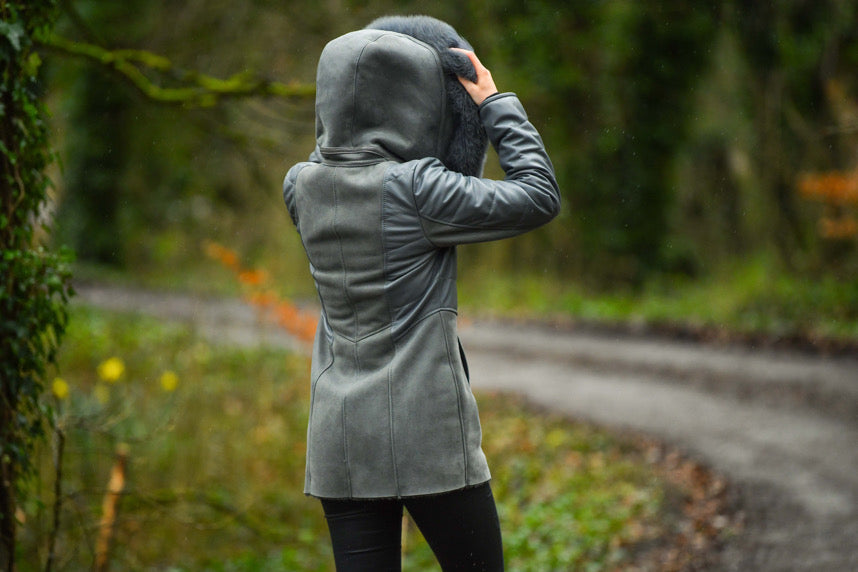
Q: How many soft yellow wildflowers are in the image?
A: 3